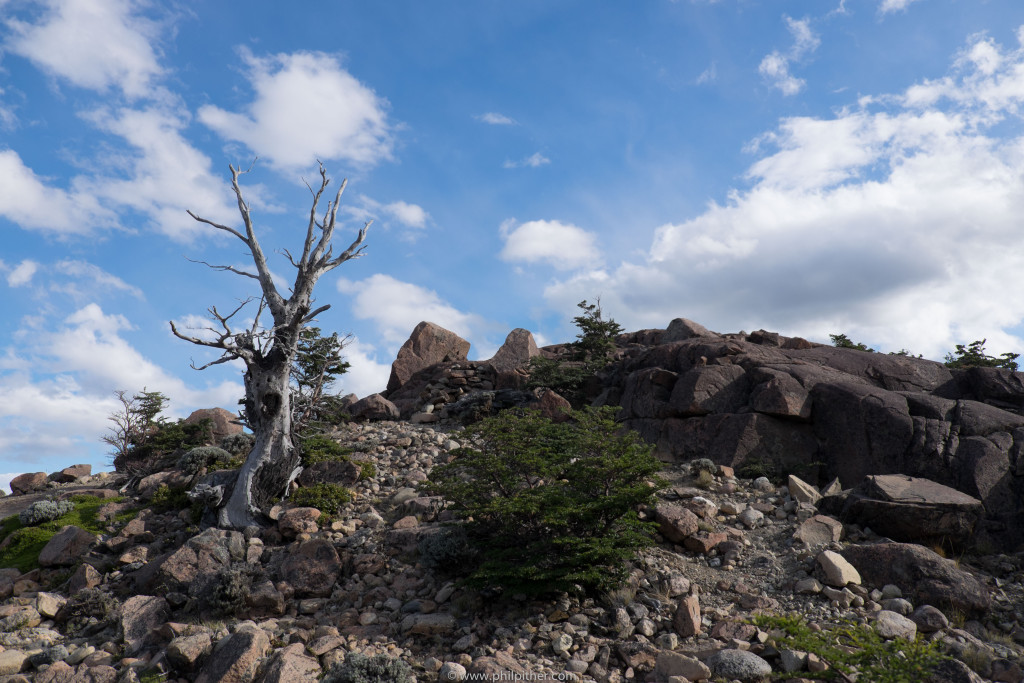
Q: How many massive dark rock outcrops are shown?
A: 1